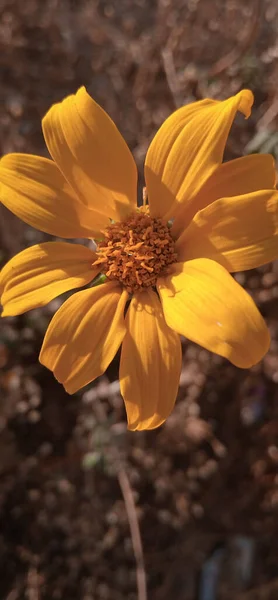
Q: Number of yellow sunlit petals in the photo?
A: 9